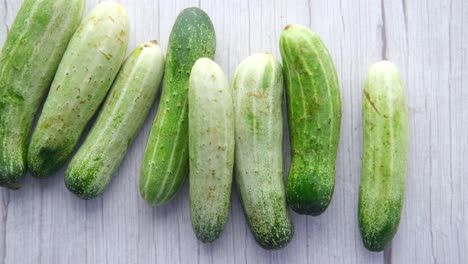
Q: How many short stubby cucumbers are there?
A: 8